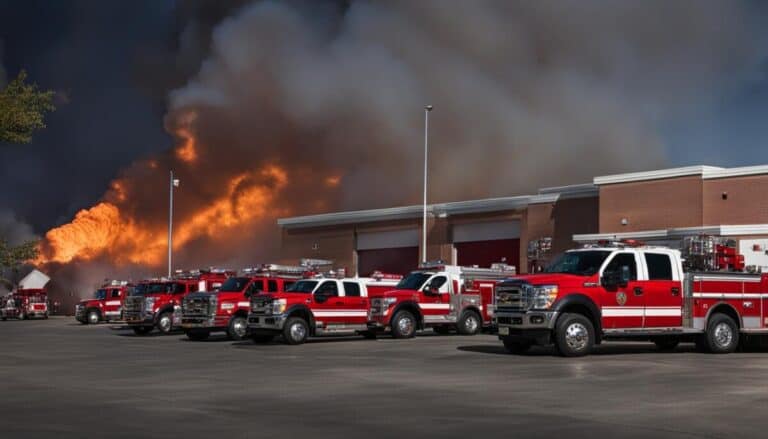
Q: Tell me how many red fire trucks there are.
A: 7